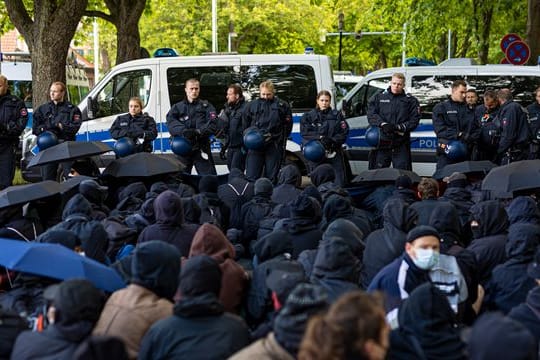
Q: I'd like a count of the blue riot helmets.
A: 7